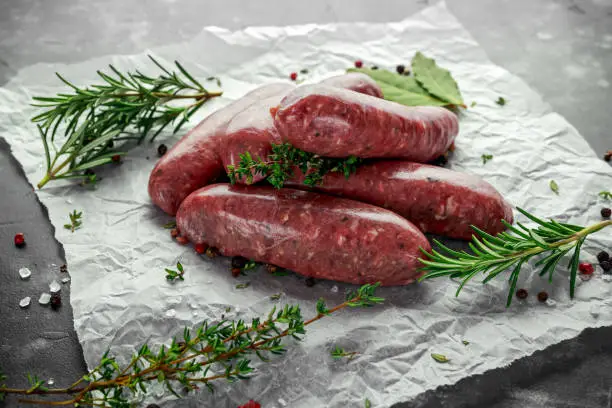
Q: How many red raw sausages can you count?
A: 5